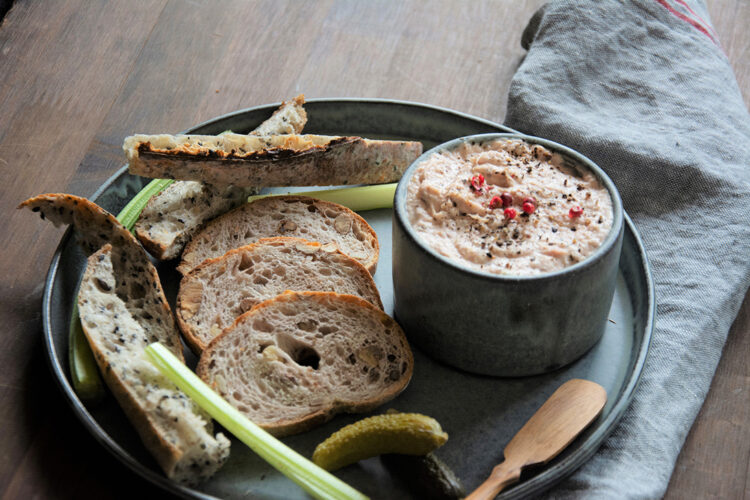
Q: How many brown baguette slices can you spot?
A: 3